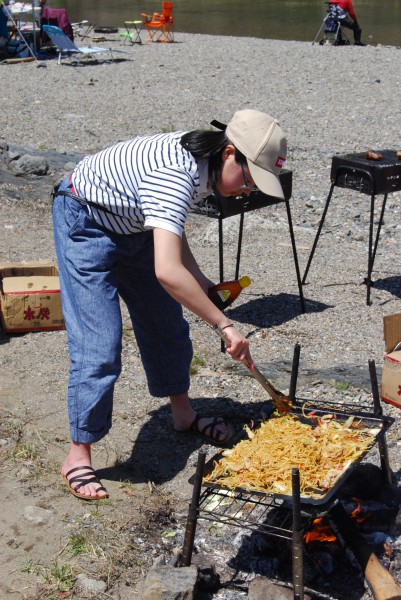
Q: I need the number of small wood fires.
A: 1